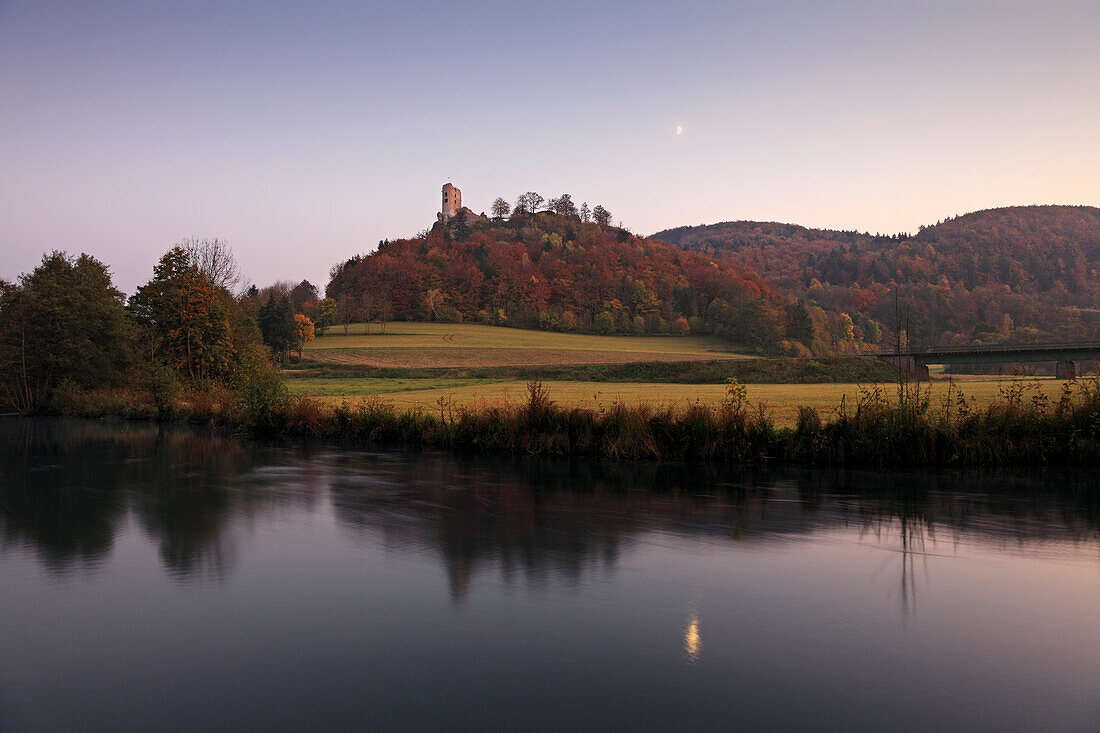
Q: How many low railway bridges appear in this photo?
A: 1